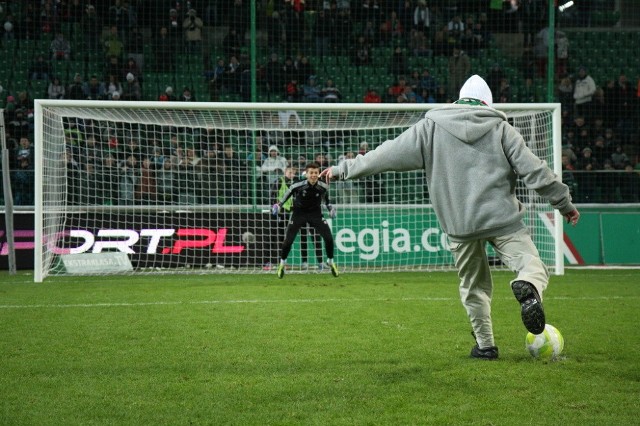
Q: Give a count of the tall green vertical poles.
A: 2